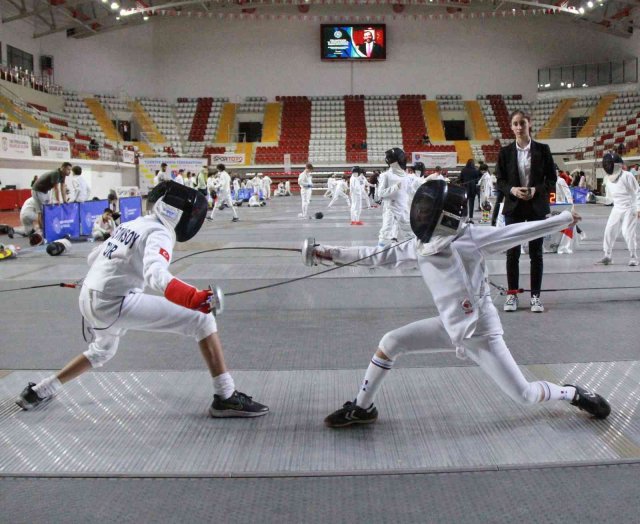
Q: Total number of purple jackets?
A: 0